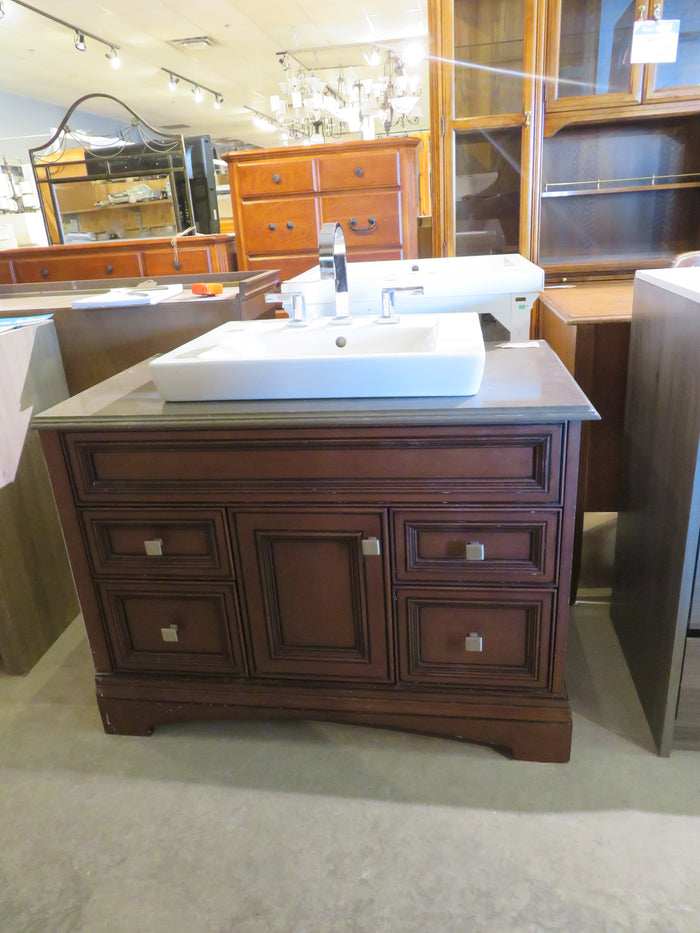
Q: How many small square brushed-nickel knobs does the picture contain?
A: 5